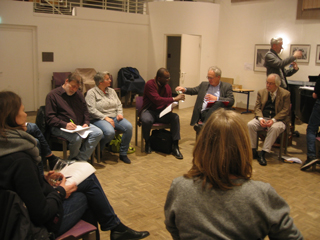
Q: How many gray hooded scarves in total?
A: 1